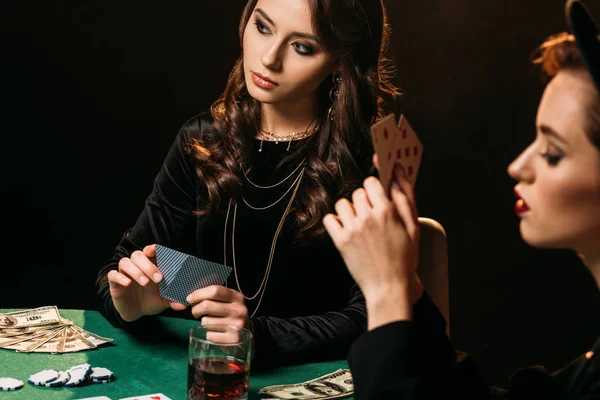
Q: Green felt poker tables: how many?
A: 1